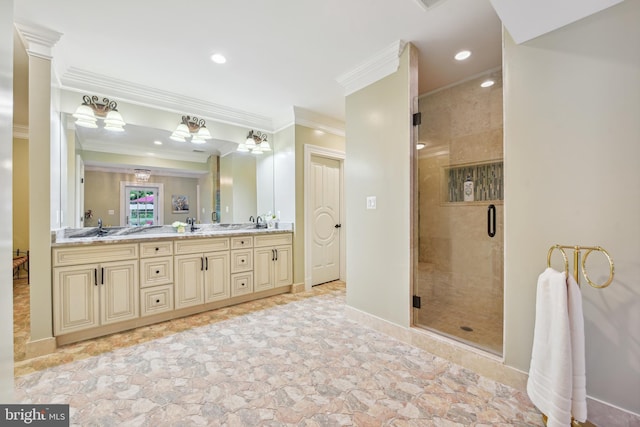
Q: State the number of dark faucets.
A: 3